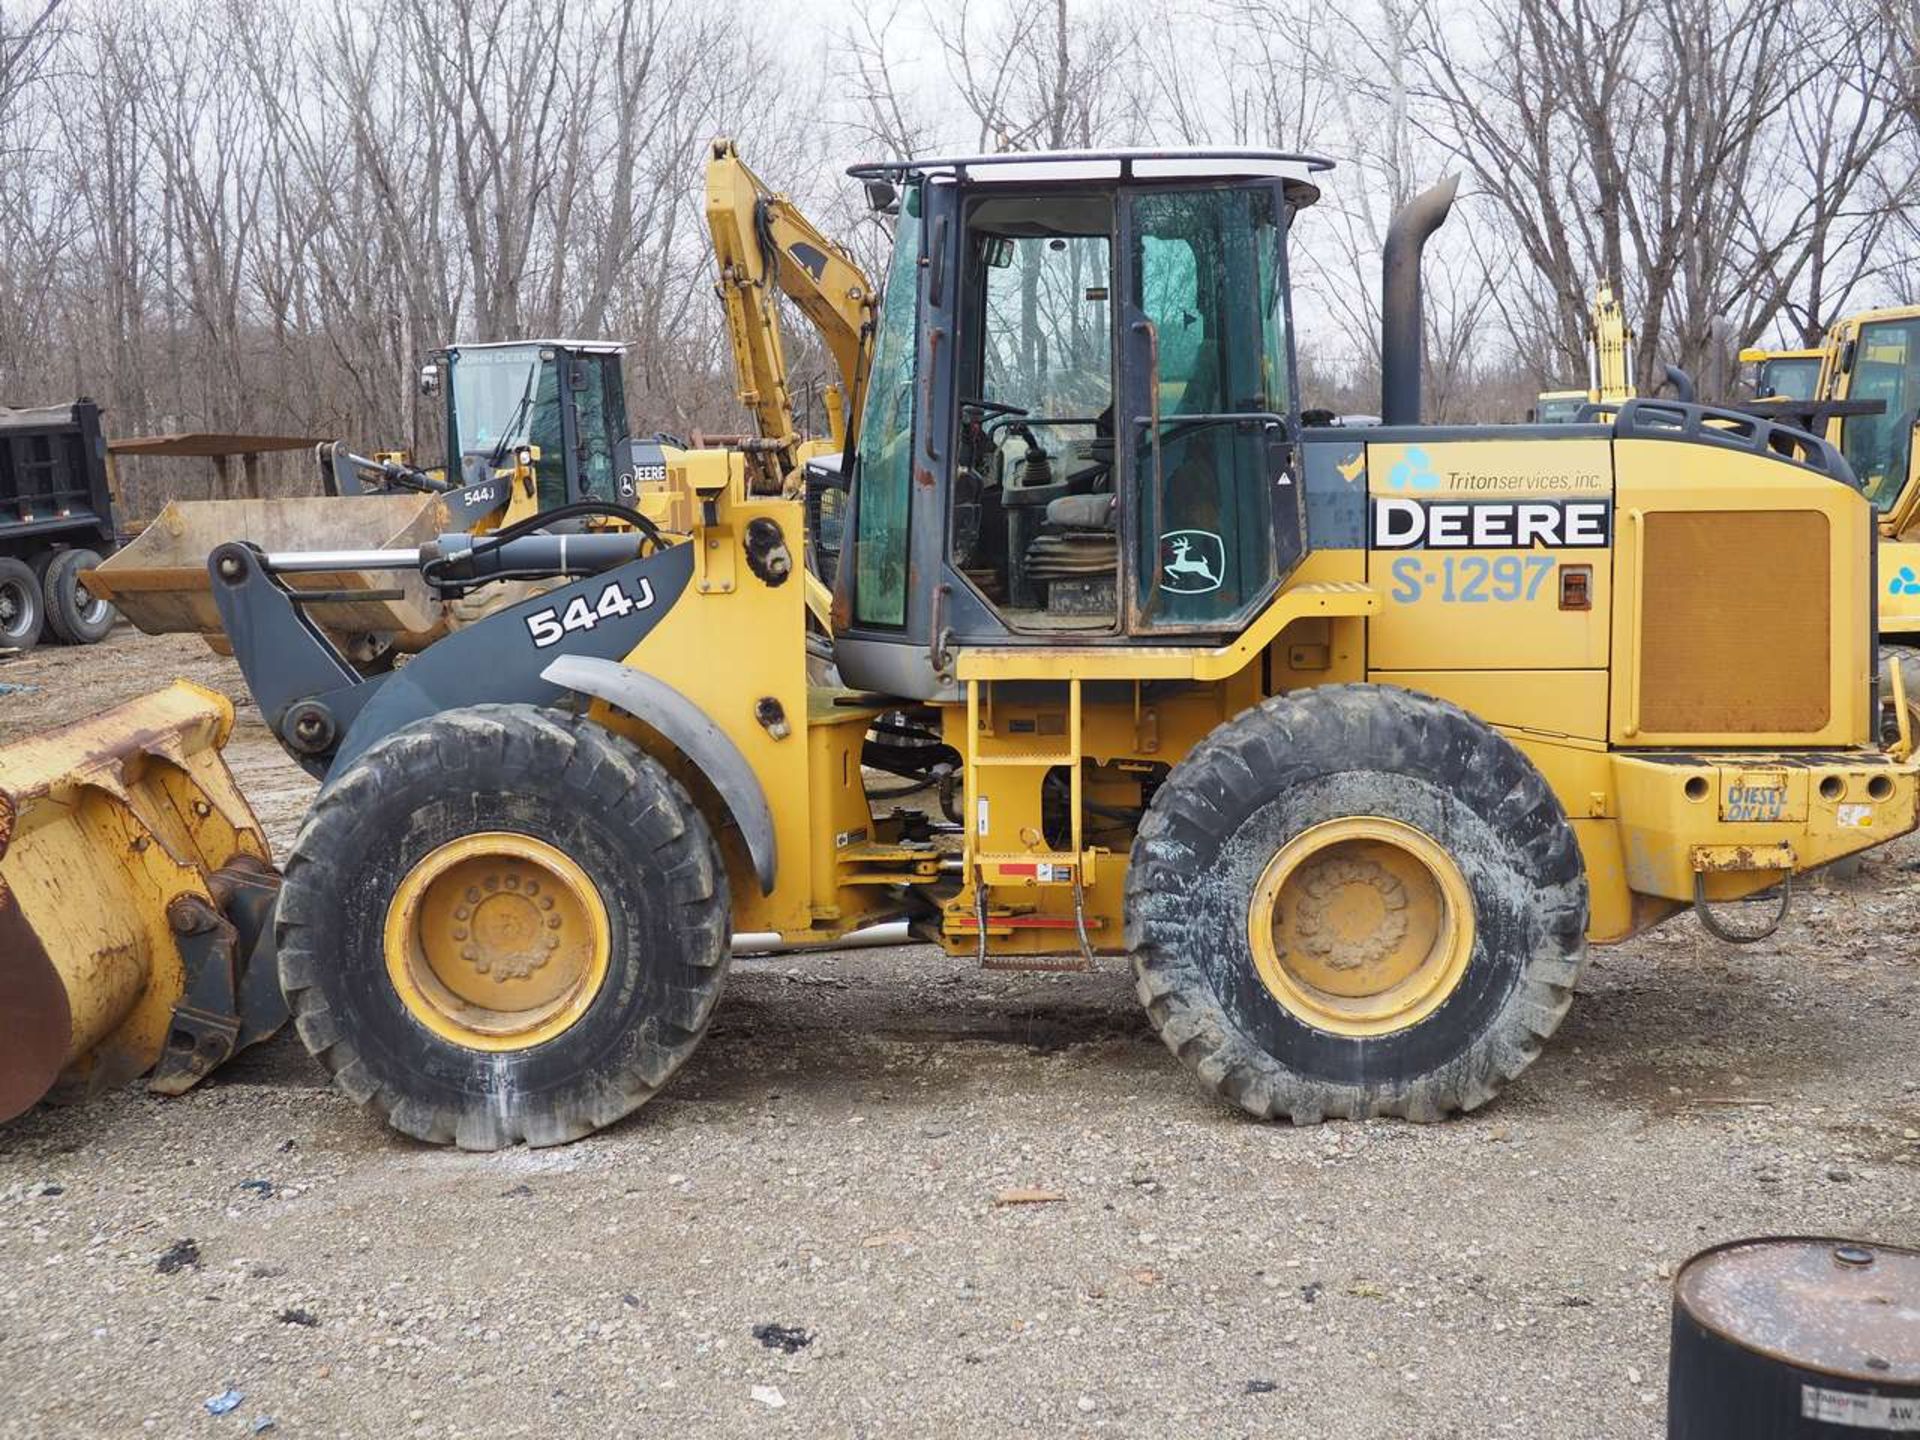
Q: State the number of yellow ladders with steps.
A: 1